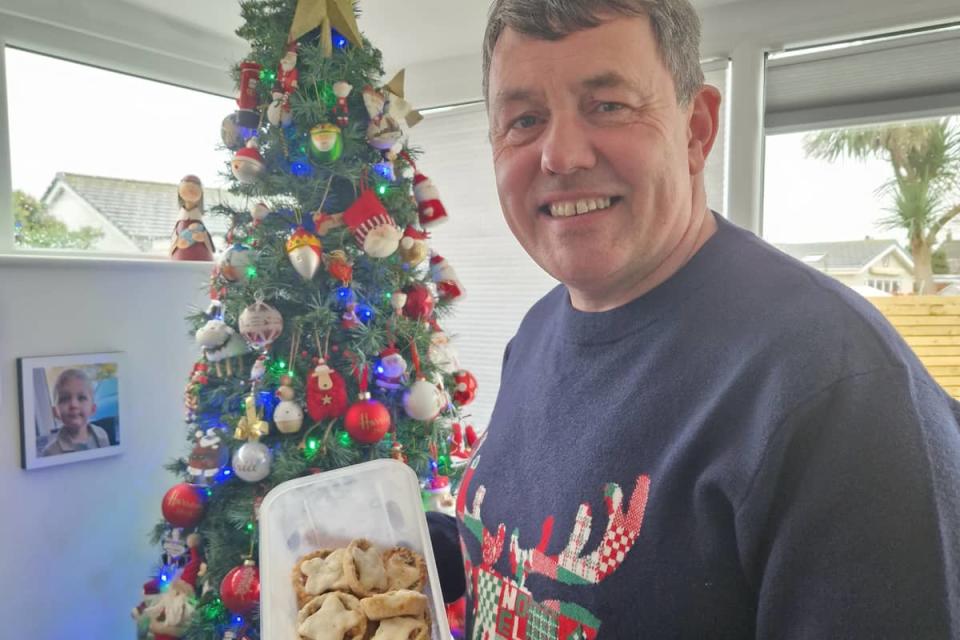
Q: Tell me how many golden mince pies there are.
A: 6